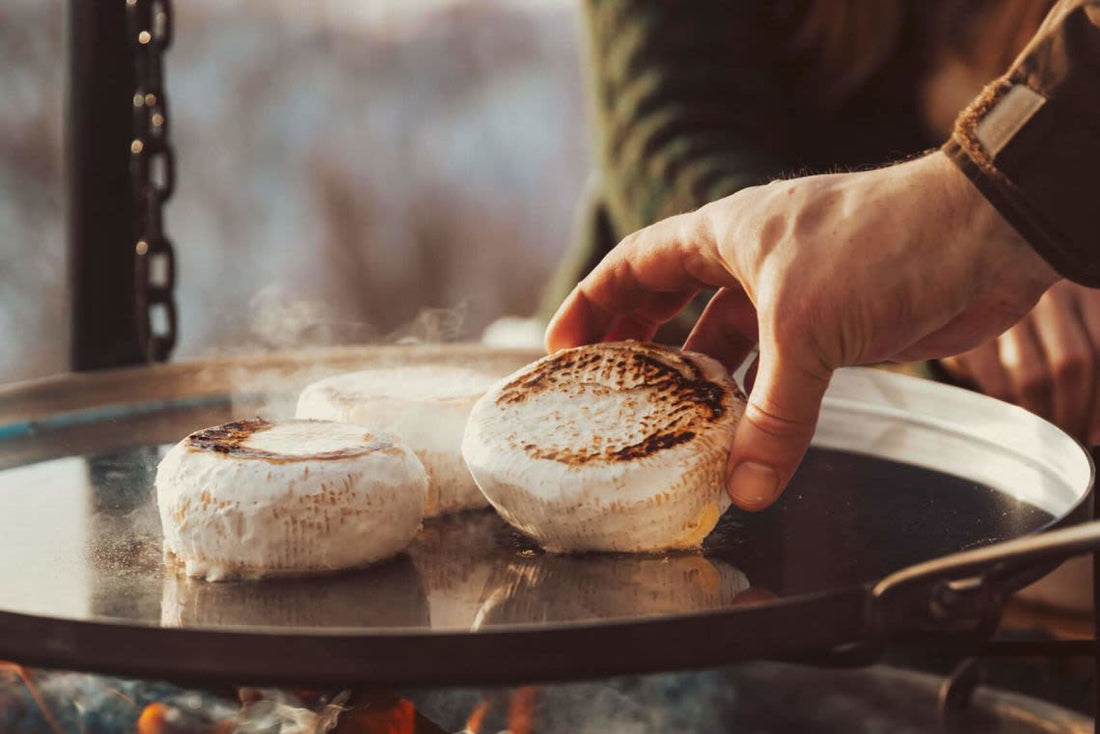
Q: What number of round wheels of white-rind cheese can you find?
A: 3